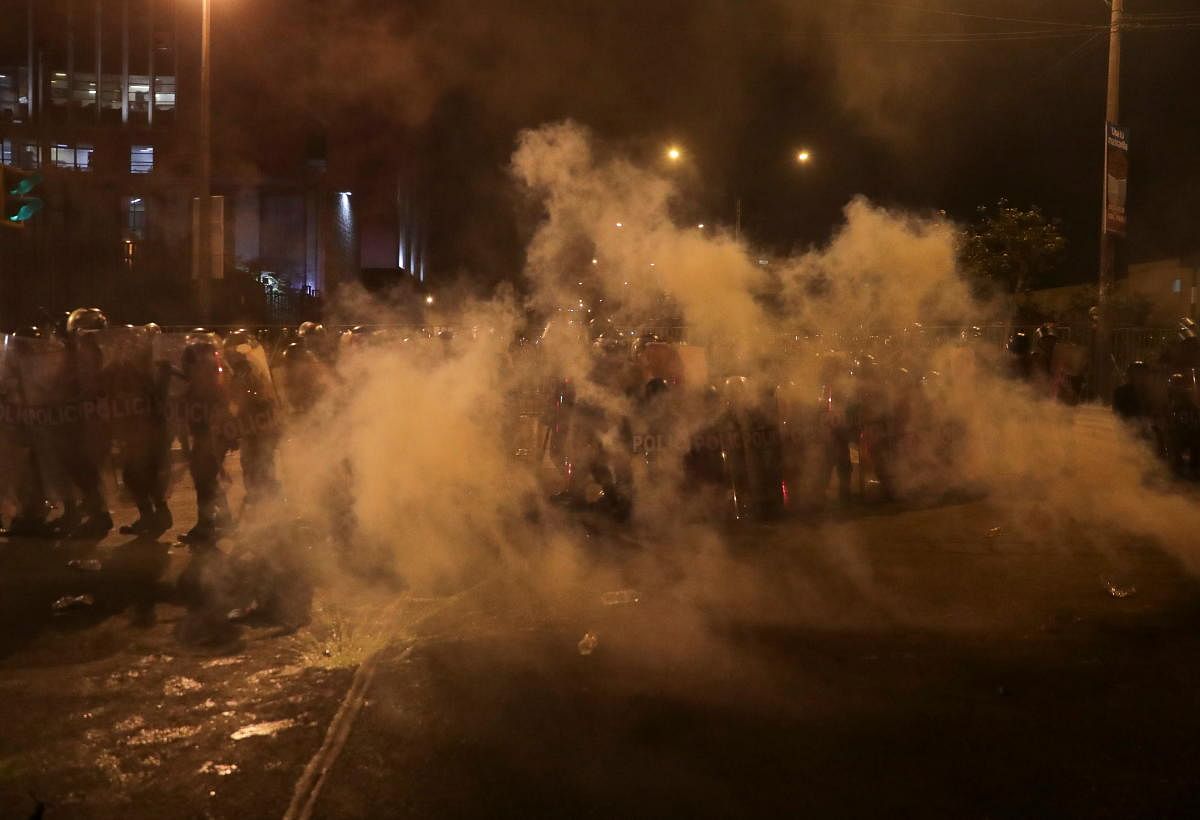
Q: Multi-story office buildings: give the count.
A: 1